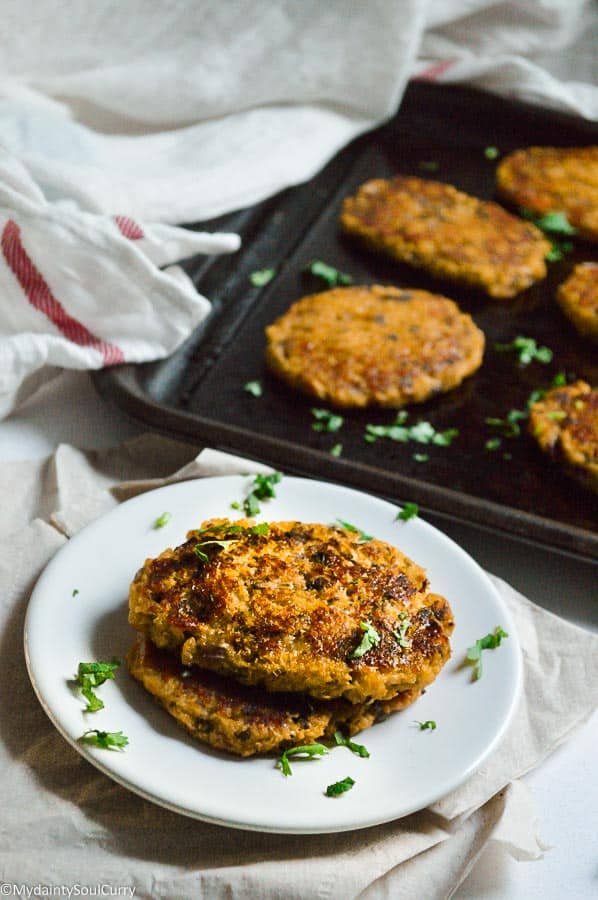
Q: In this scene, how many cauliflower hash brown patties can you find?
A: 7